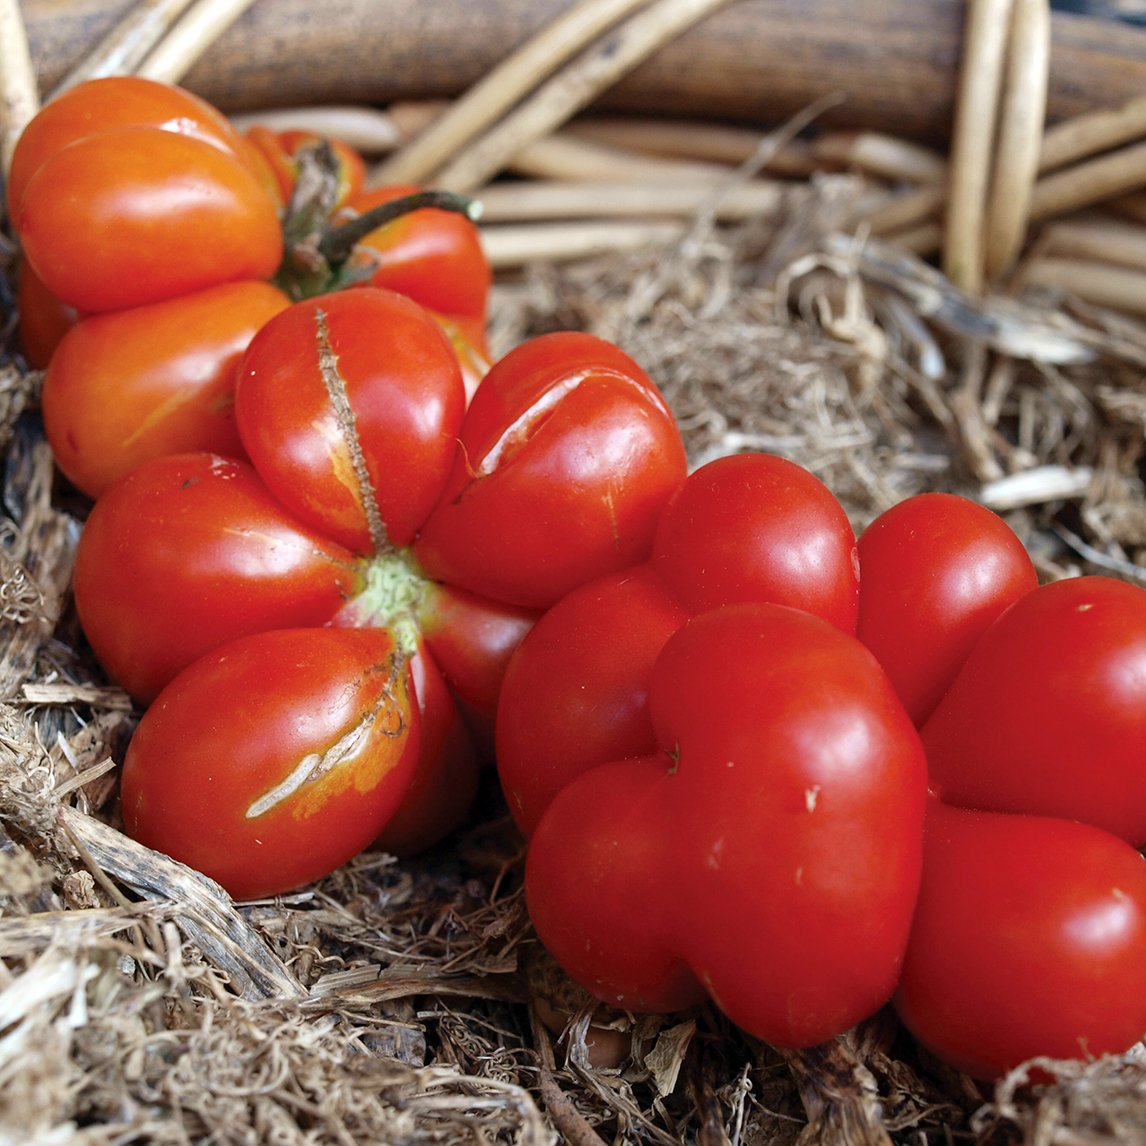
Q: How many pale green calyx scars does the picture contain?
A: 1